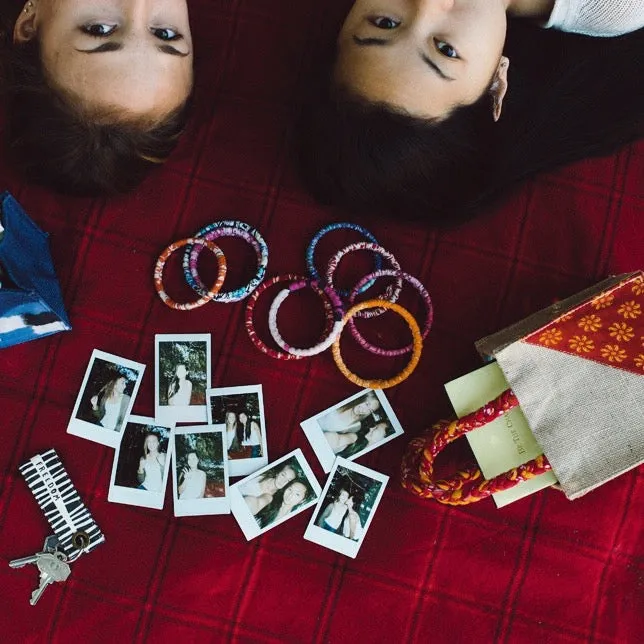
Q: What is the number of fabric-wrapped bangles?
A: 9